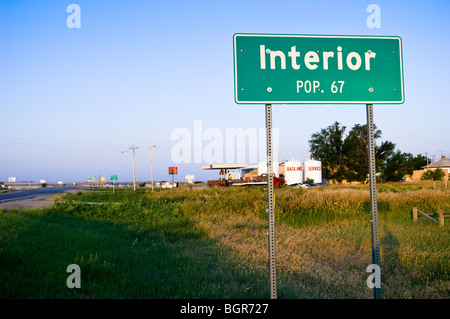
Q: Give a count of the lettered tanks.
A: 2